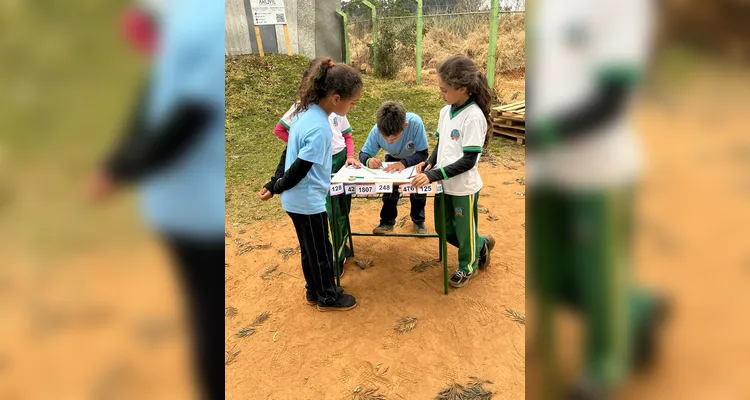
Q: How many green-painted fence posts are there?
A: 4